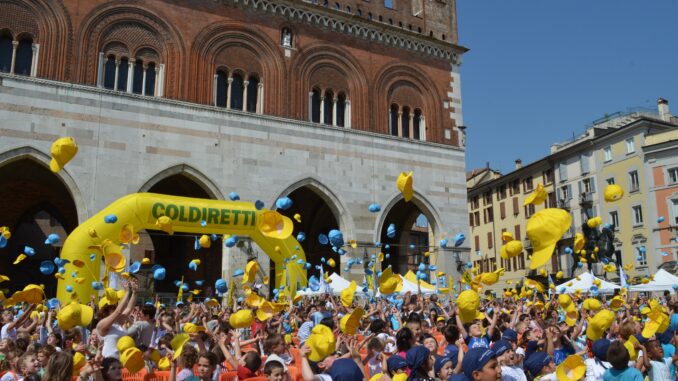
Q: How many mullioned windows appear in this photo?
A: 5